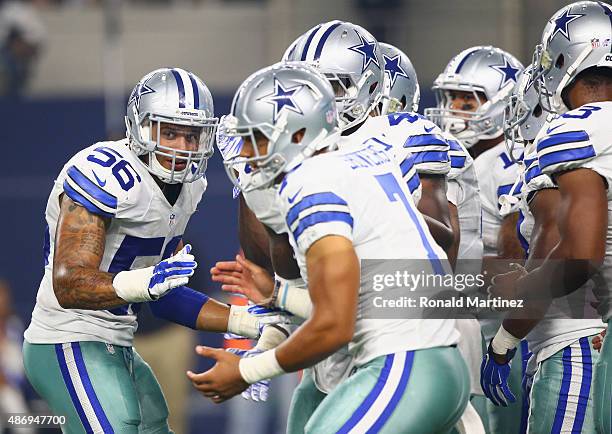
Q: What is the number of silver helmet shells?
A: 7